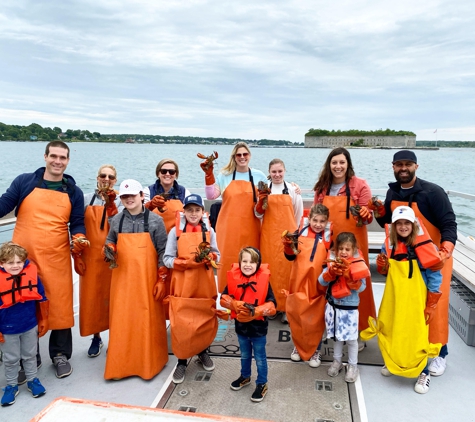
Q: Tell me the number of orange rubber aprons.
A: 10